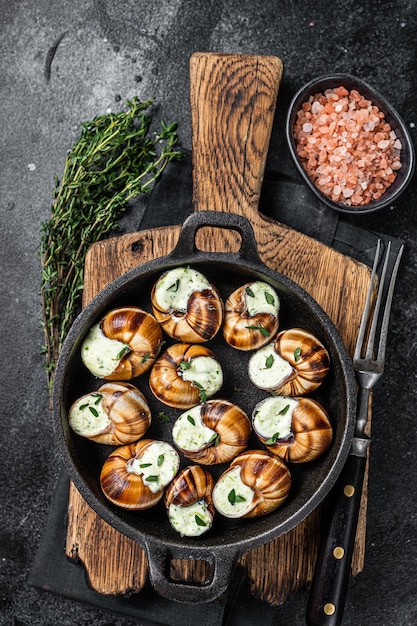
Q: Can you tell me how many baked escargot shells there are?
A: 11